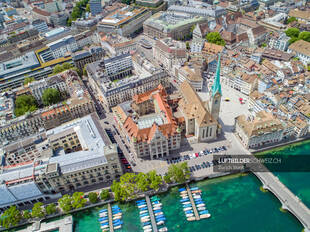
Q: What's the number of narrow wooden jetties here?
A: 3